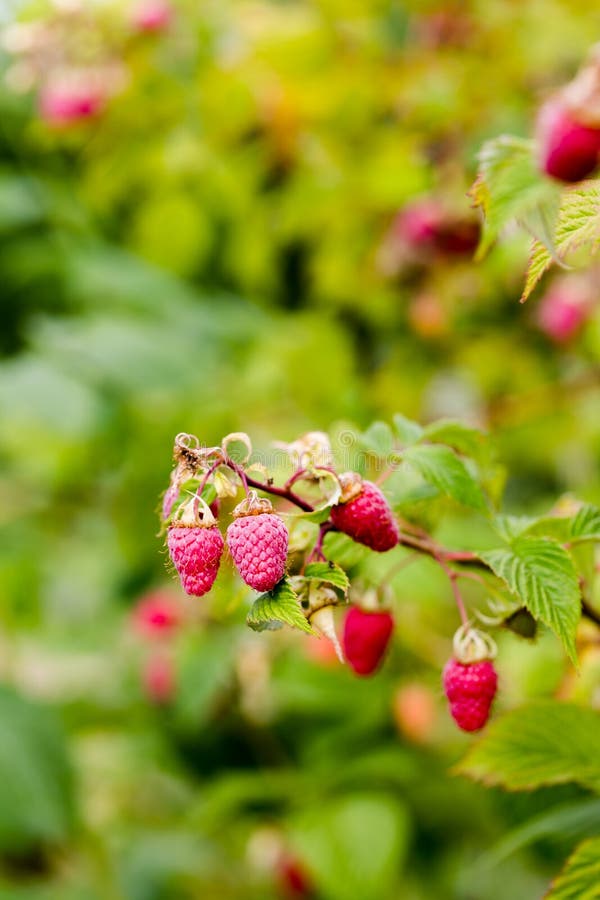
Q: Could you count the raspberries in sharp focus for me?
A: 2